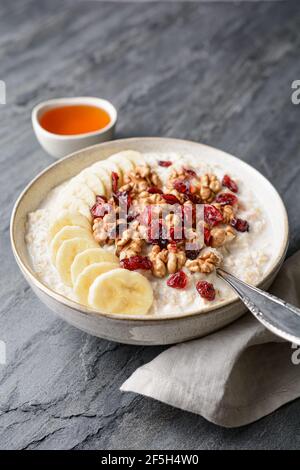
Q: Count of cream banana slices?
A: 13